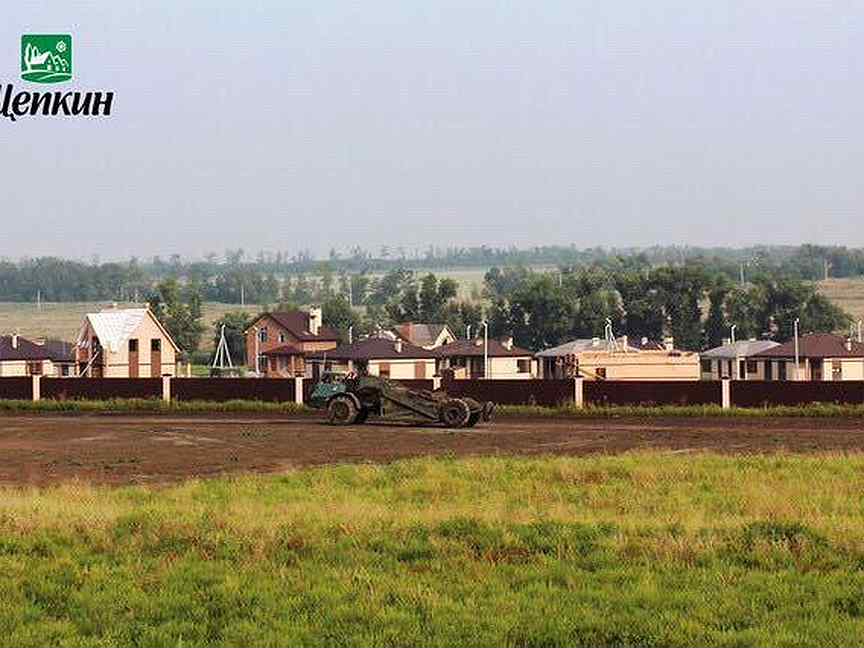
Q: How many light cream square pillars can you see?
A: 6